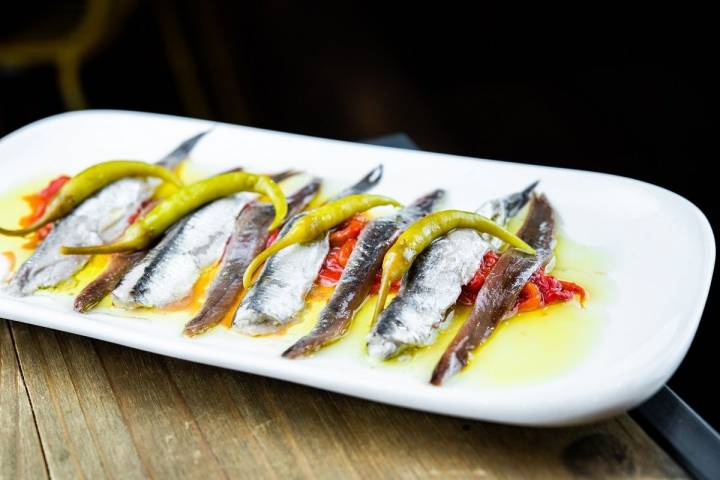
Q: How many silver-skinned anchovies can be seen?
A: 4